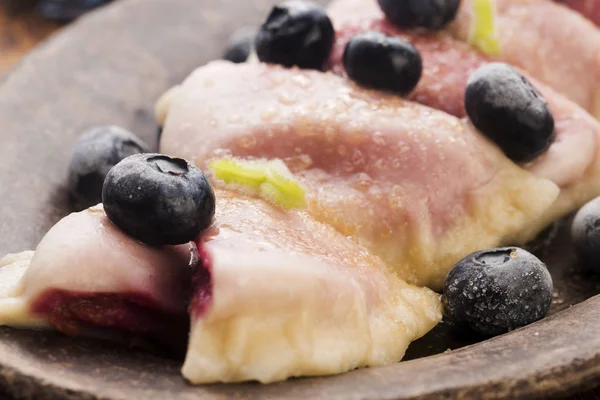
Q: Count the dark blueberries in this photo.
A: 9